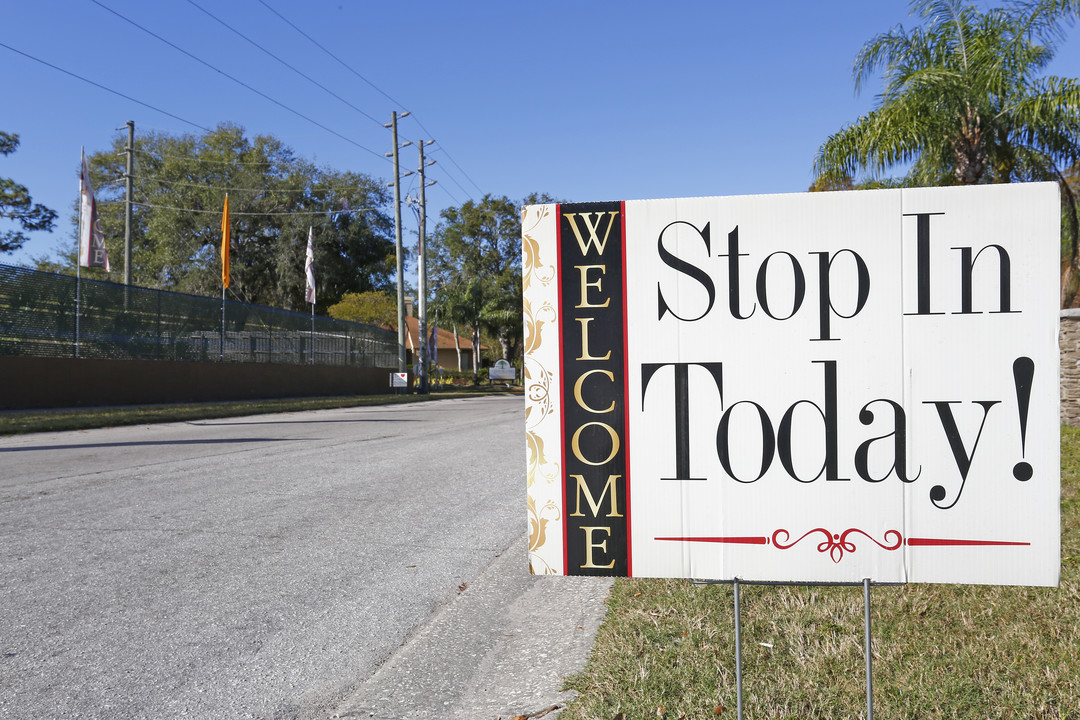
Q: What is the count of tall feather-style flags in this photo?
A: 3